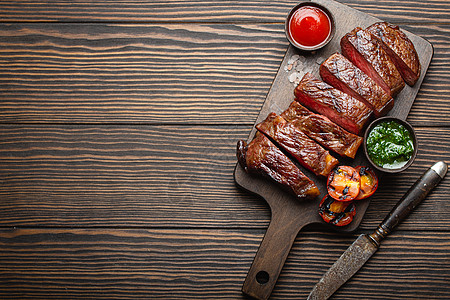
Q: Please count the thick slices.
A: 7